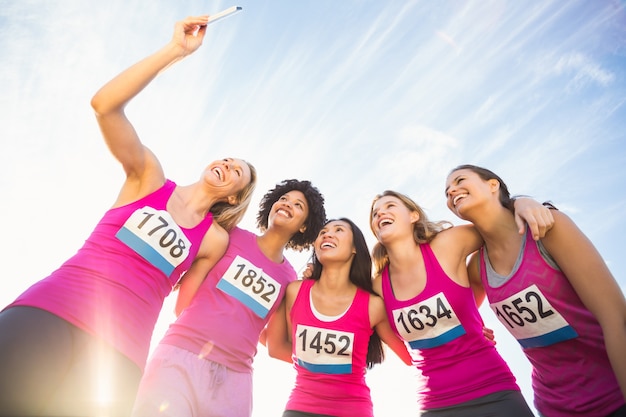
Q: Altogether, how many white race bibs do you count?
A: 5